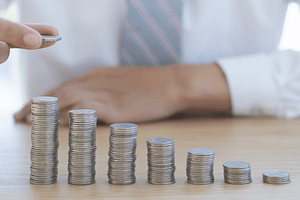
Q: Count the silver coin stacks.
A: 7